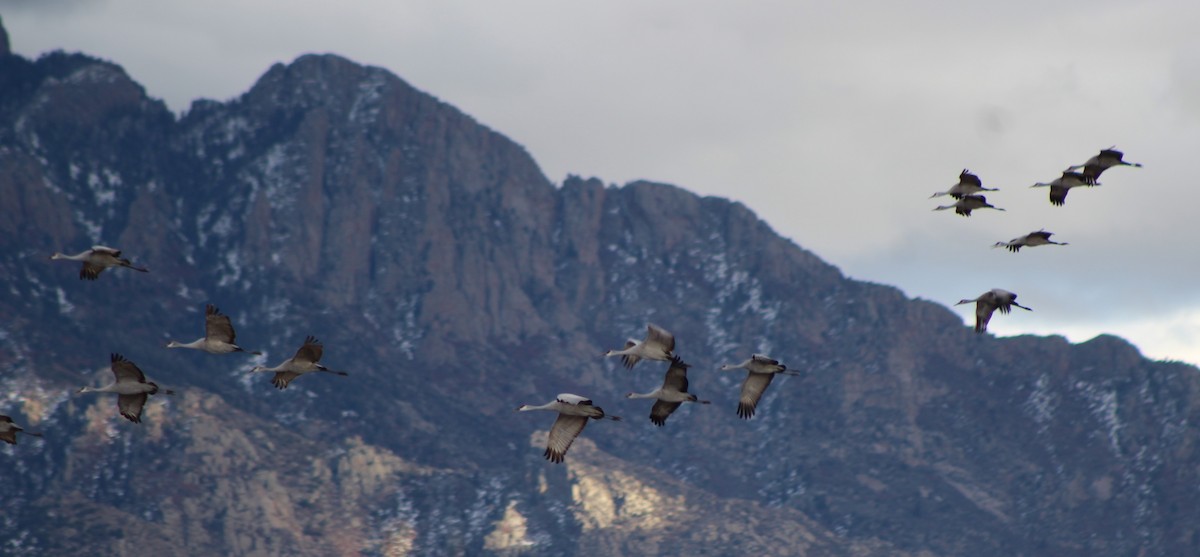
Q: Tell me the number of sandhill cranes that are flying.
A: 15